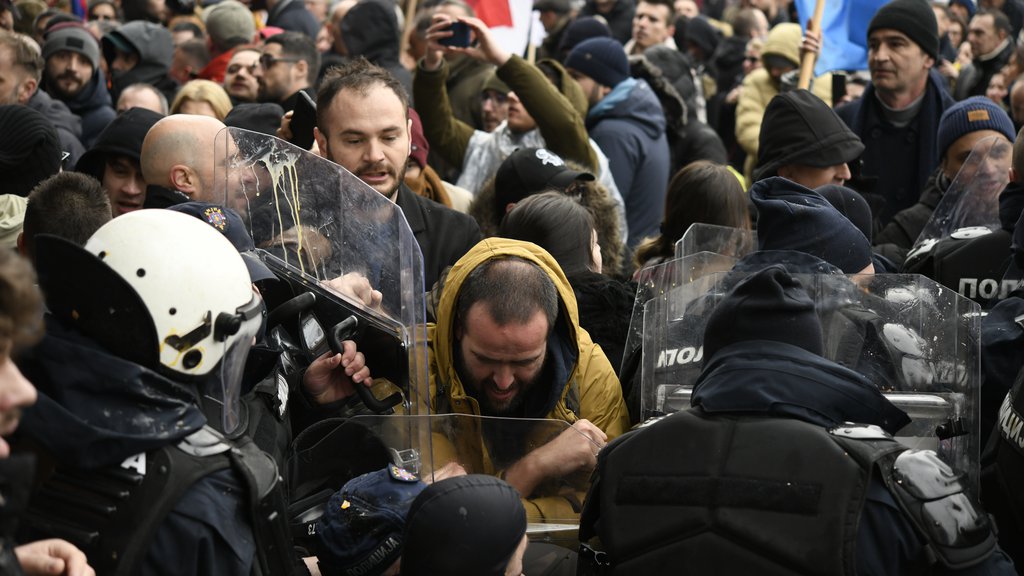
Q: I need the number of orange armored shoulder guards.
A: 0